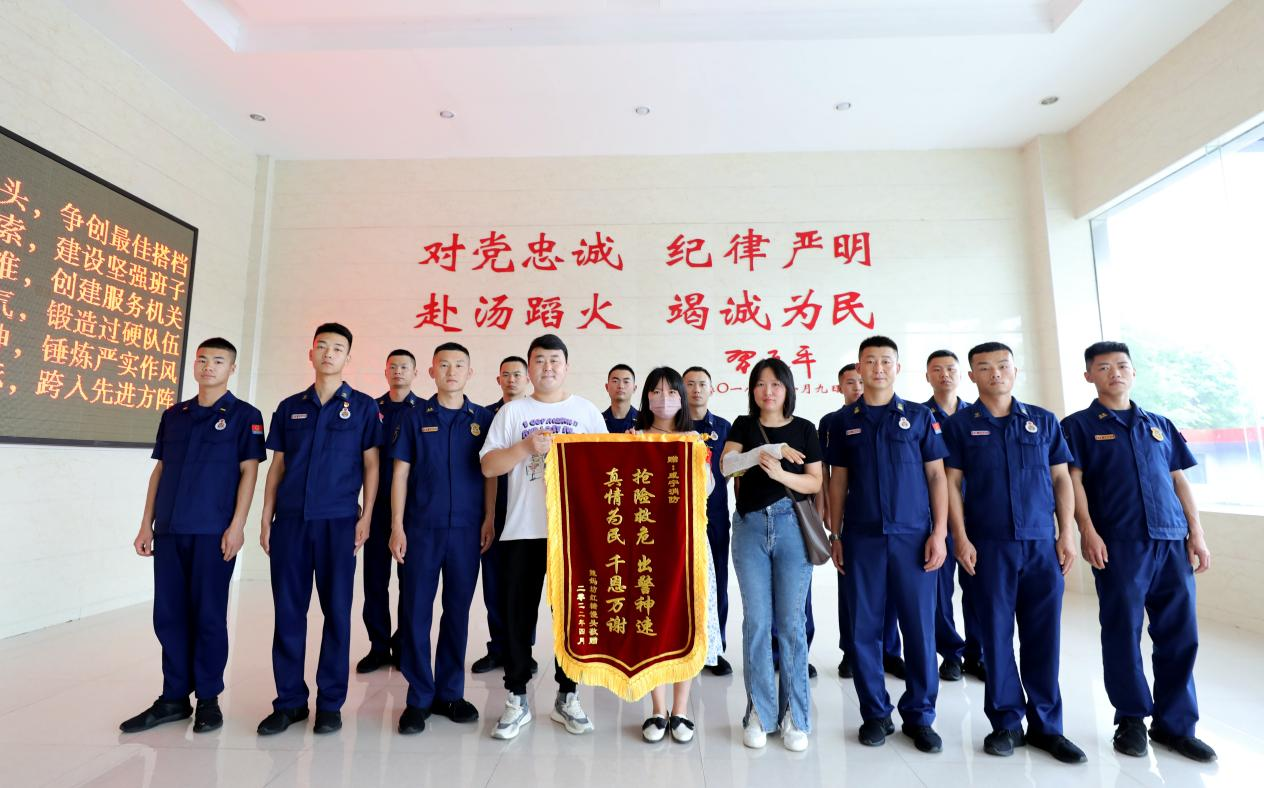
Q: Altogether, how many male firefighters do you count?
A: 12